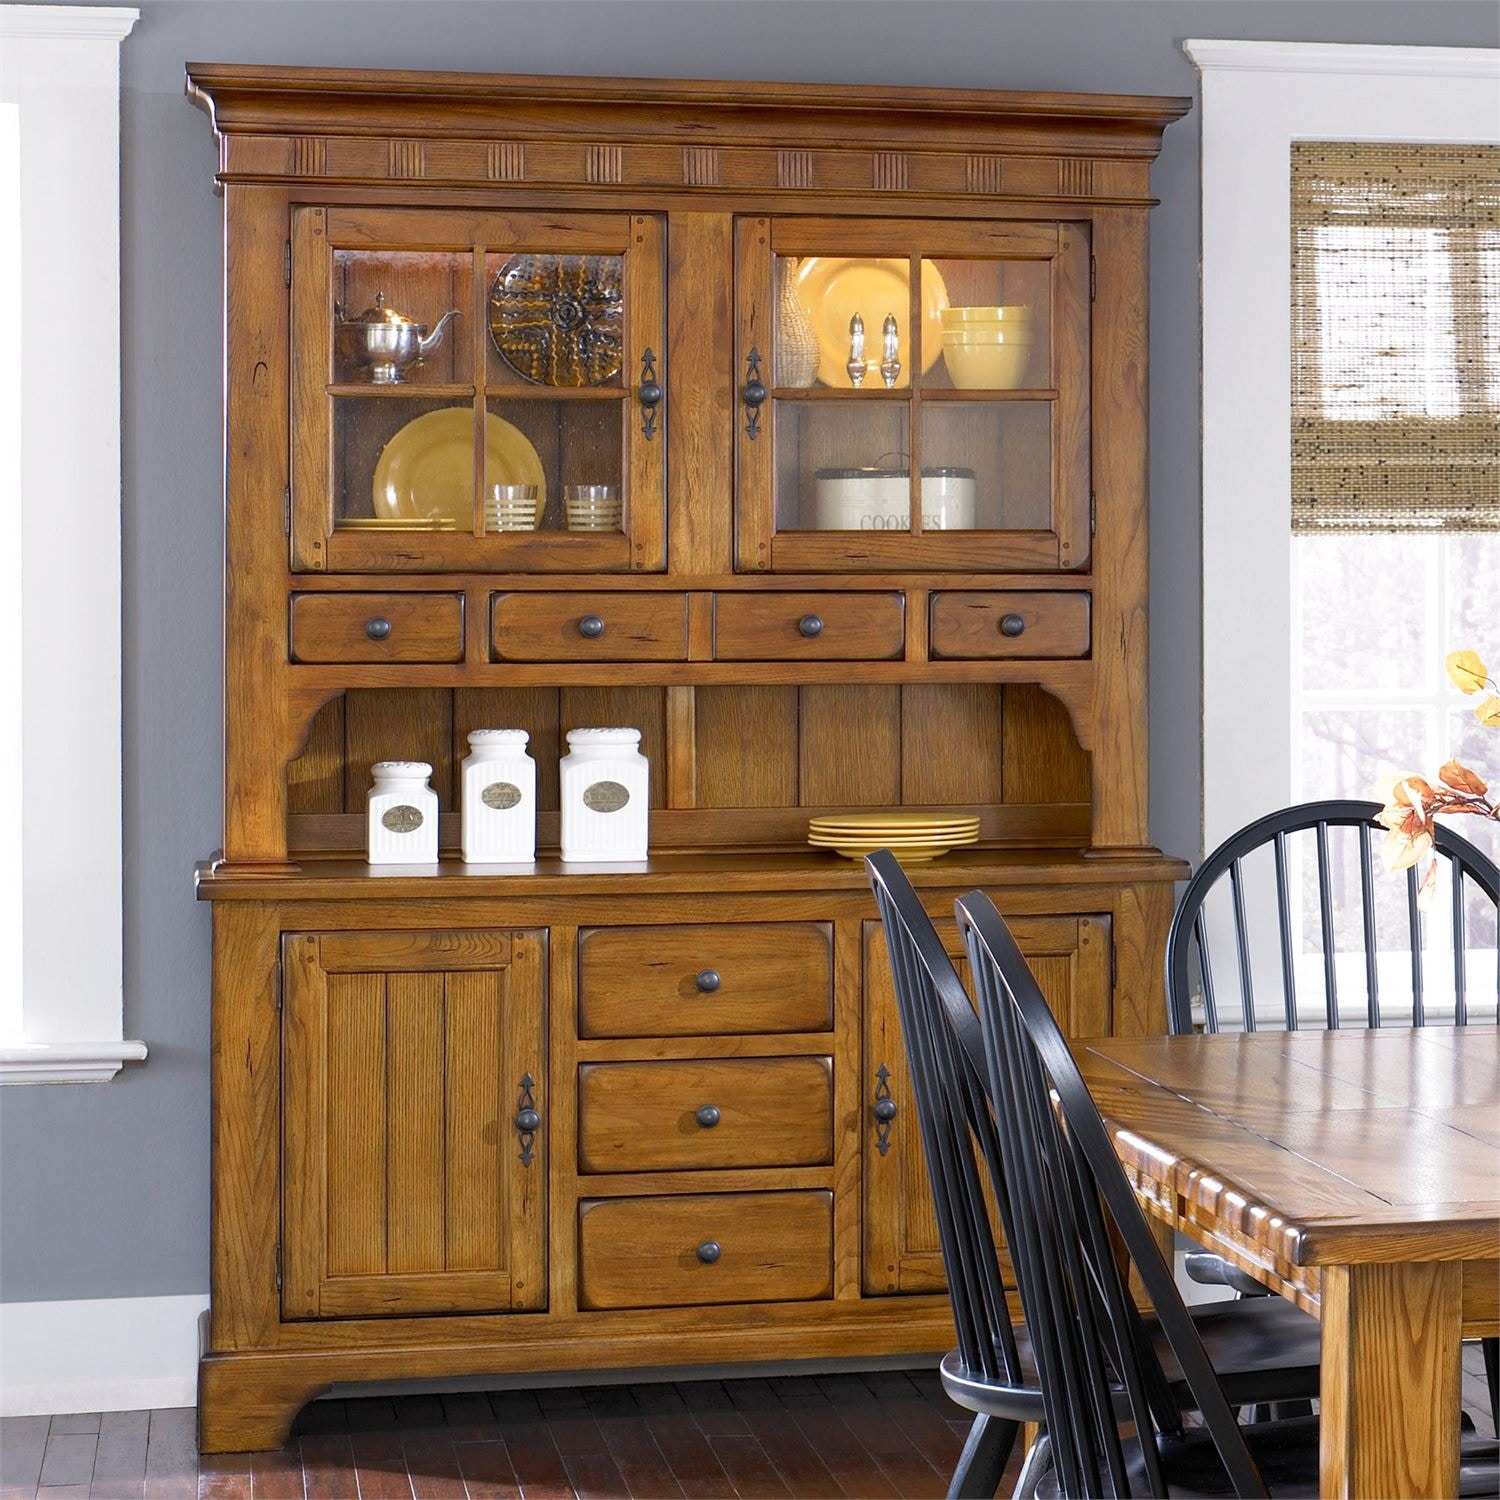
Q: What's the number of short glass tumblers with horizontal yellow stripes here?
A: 2